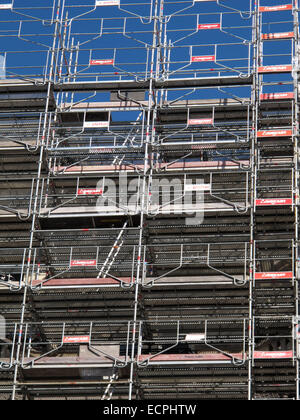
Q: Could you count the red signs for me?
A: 15